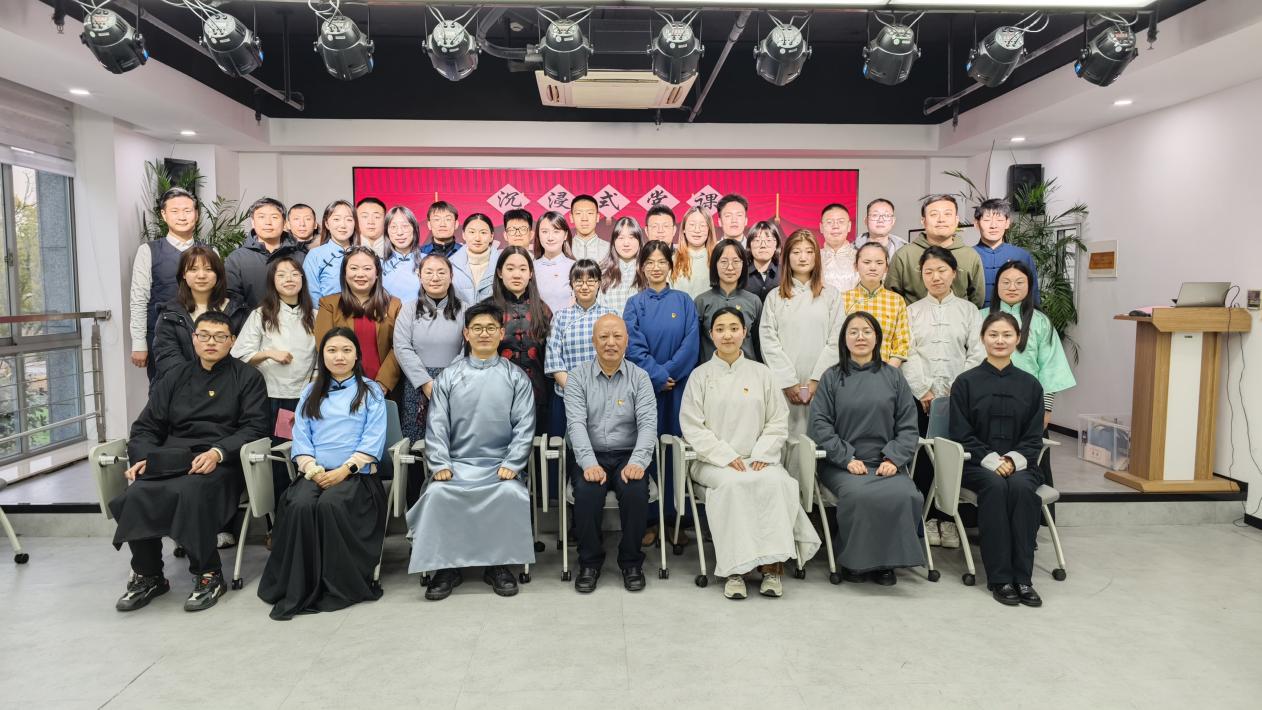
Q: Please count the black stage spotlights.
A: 10